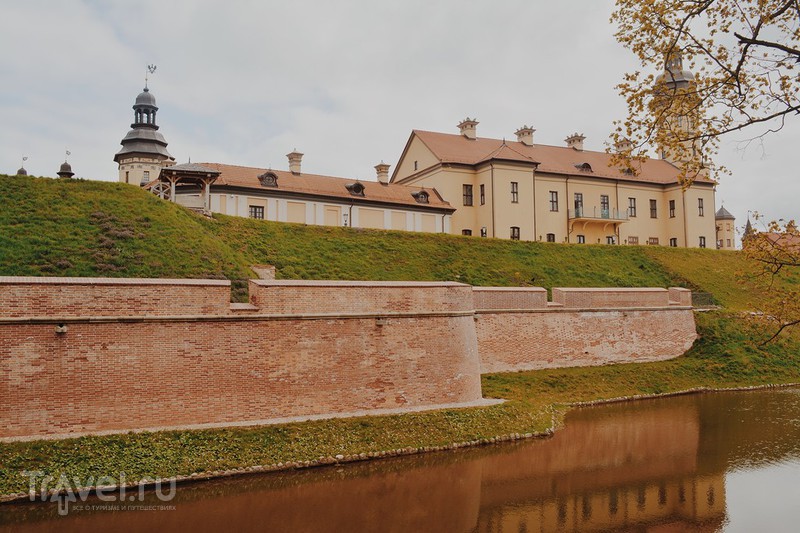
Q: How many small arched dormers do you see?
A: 5